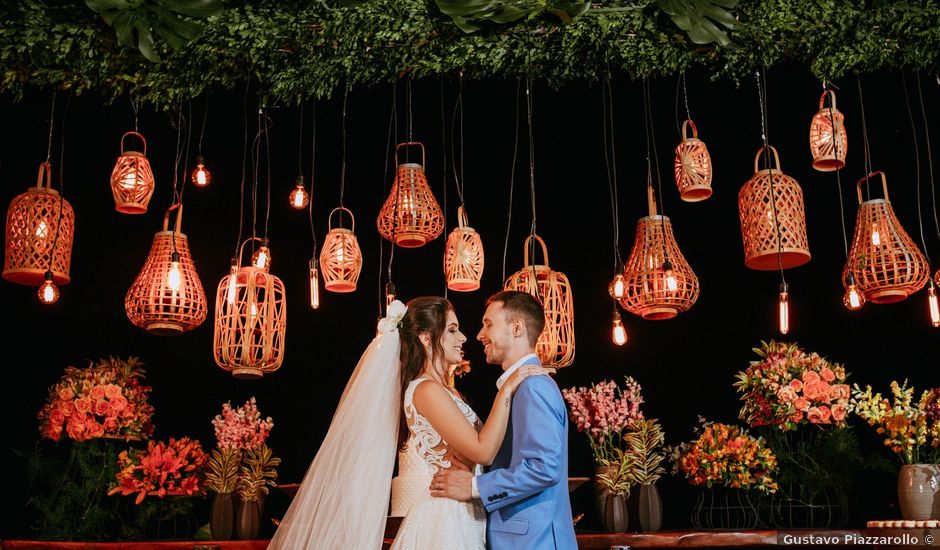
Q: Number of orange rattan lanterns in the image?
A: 13